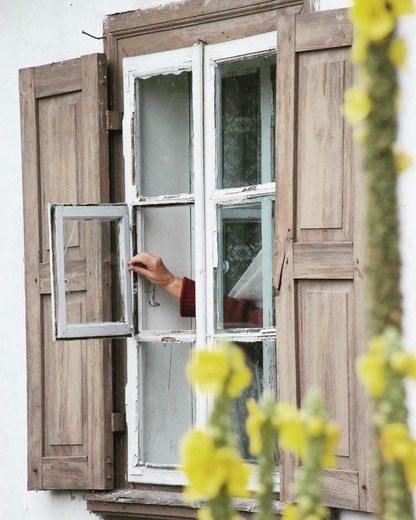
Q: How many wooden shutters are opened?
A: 2